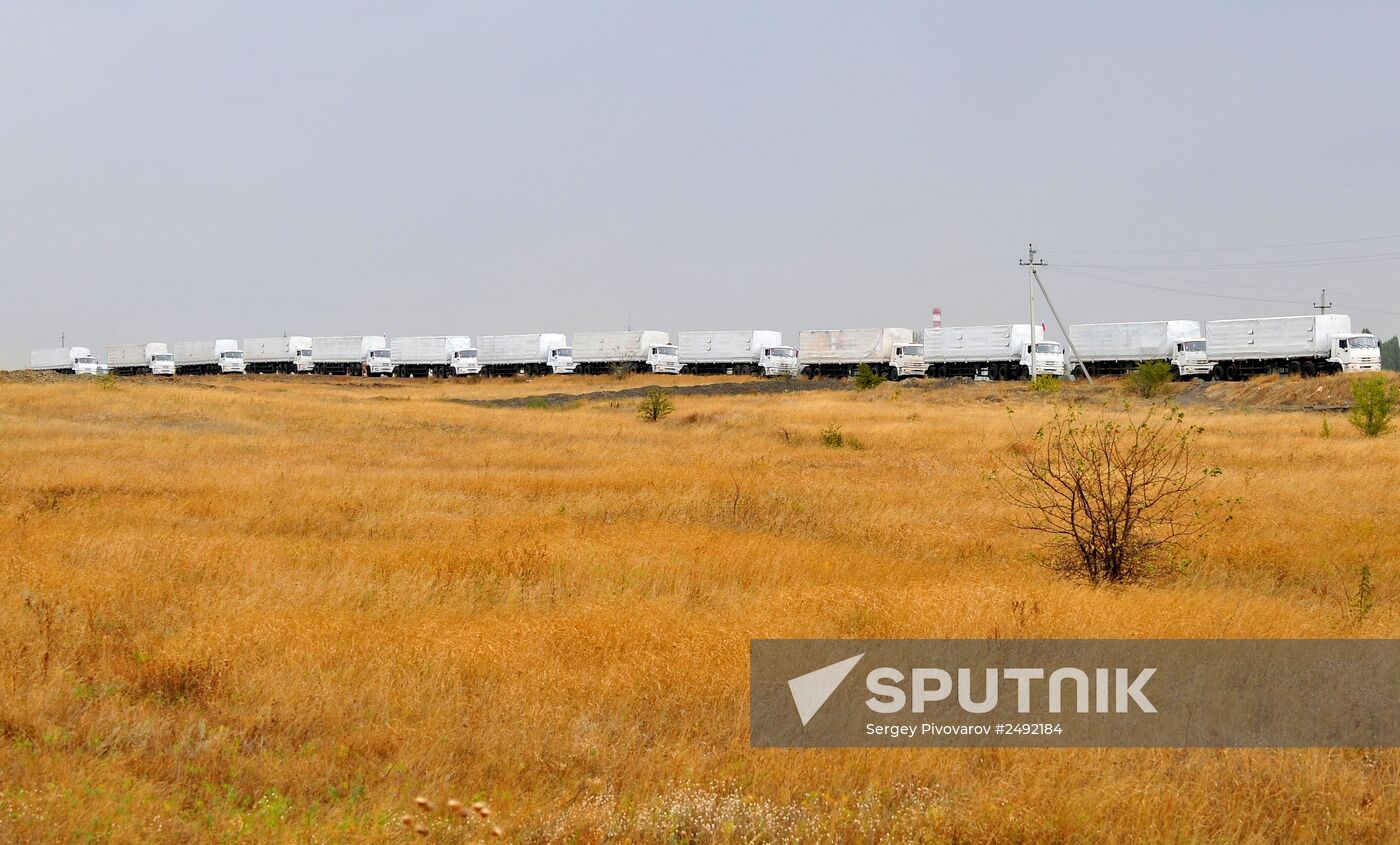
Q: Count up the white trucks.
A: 13